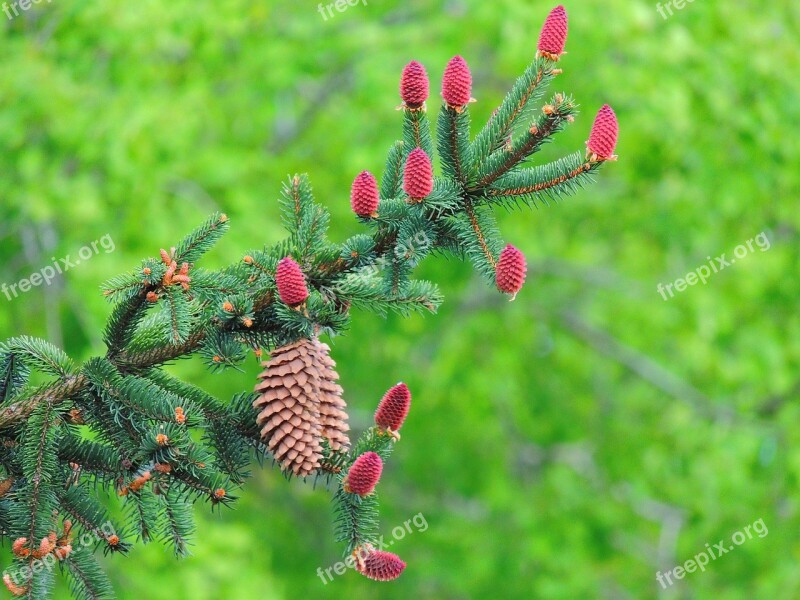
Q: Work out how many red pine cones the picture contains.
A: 11